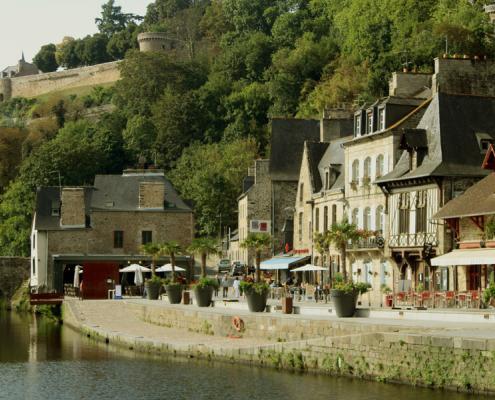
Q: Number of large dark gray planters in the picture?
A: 5